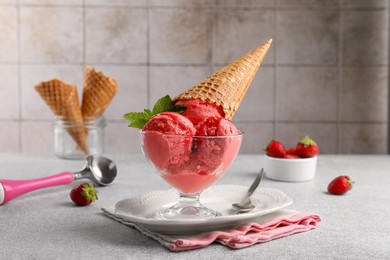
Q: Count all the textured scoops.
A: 3